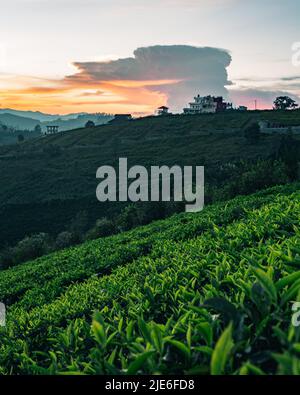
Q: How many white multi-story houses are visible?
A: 1